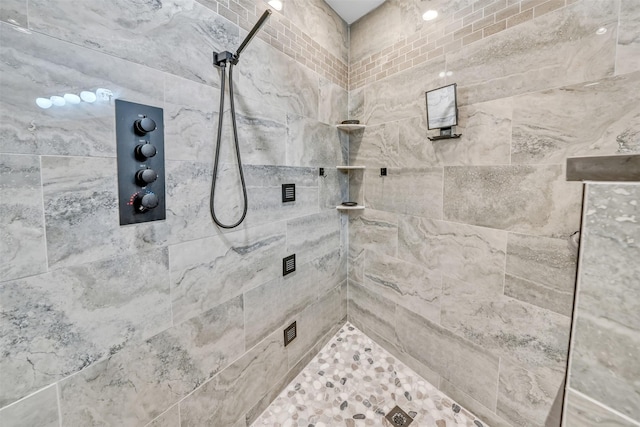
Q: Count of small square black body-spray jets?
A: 3